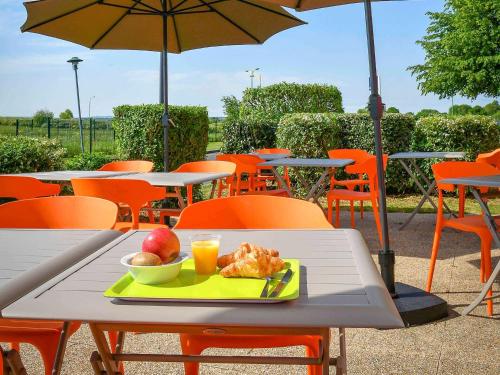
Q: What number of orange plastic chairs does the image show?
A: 12